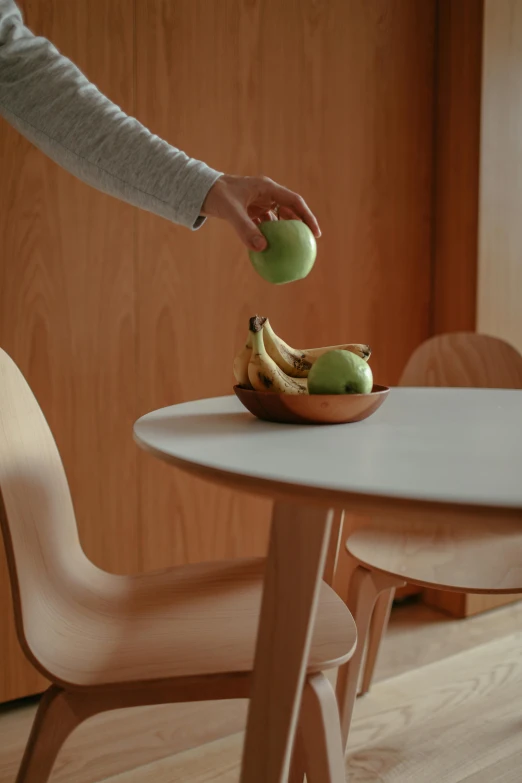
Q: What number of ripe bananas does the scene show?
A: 3